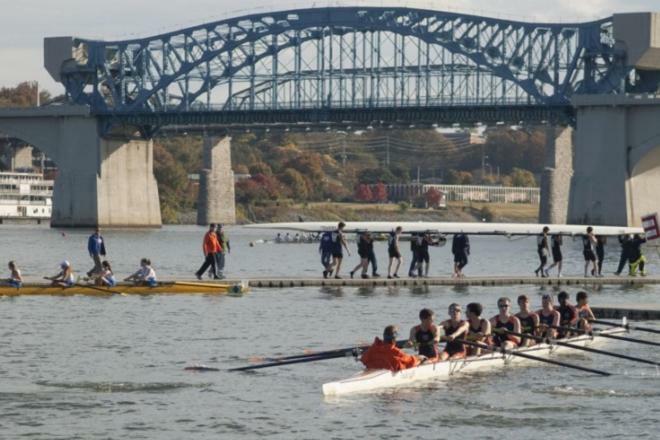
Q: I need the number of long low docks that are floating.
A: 2